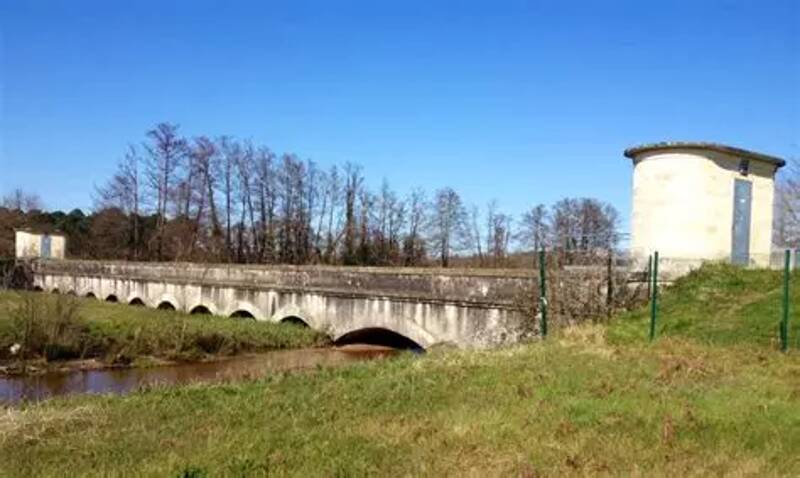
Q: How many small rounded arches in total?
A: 10